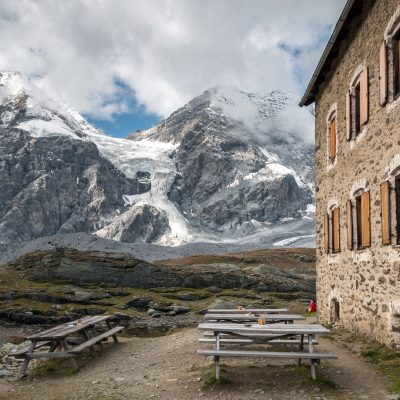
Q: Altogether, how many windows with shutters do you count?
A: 6